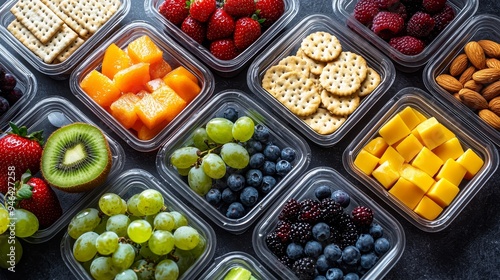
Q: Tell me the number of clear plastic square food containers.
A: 13